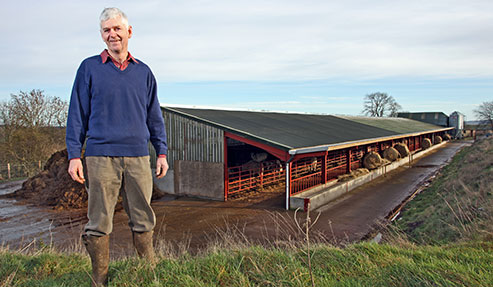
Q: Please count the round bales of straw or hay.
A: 6